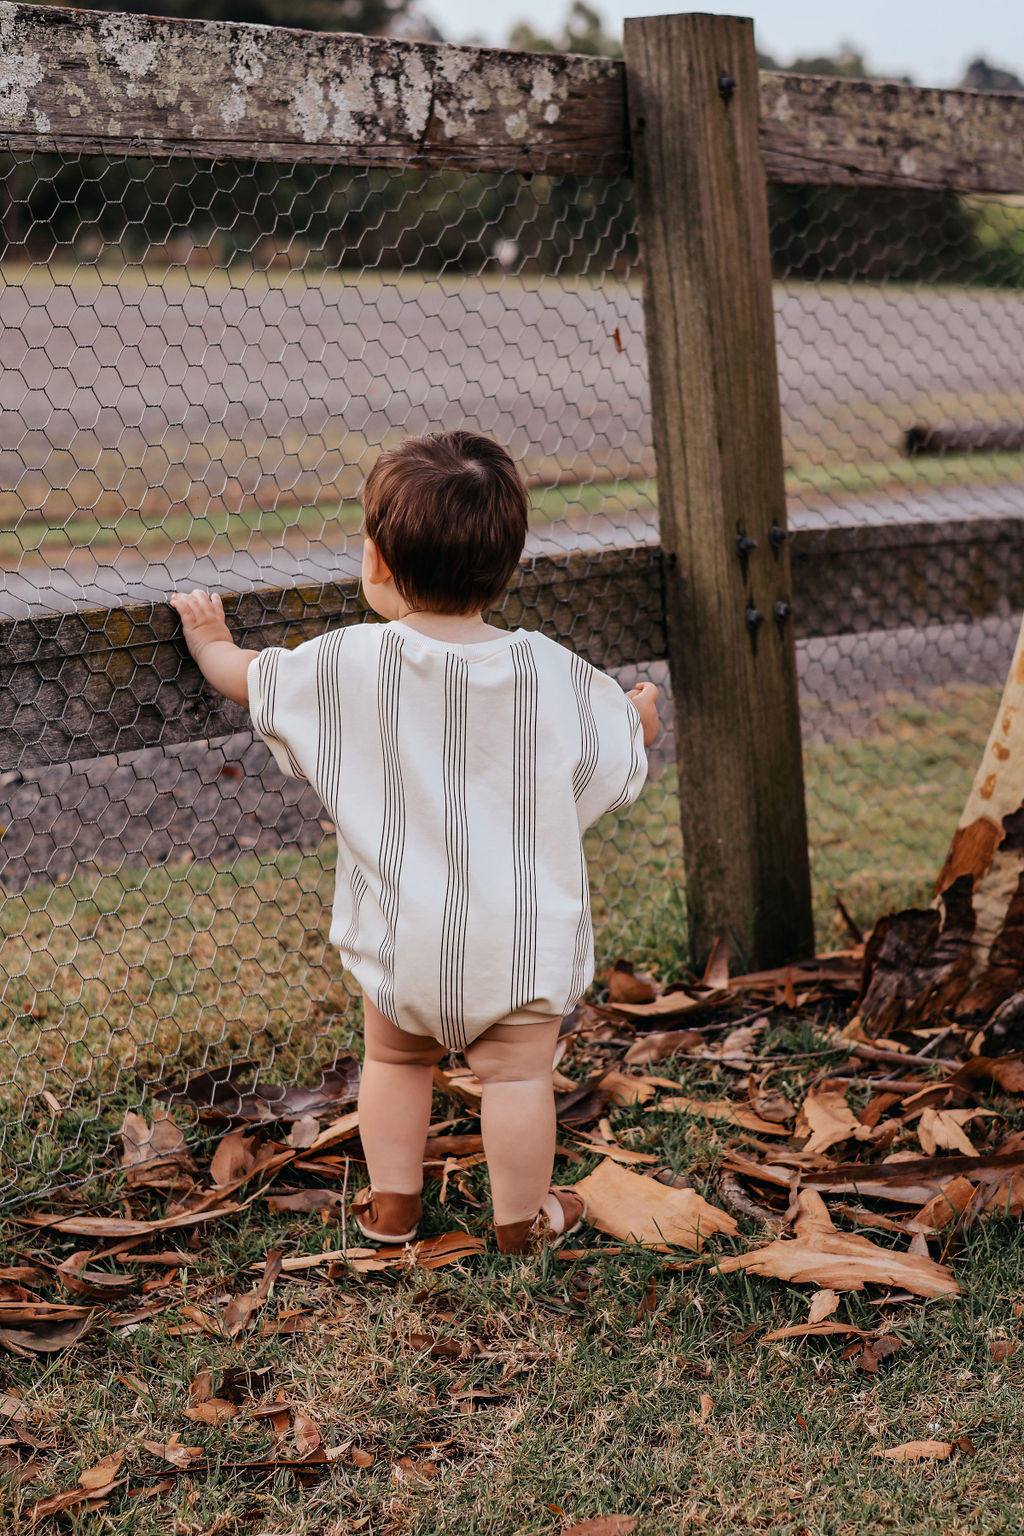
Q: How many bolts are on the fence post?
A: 5